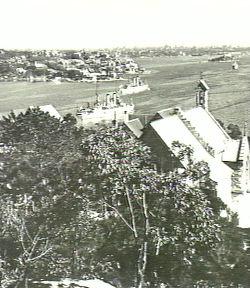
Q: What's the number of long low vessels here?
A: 2